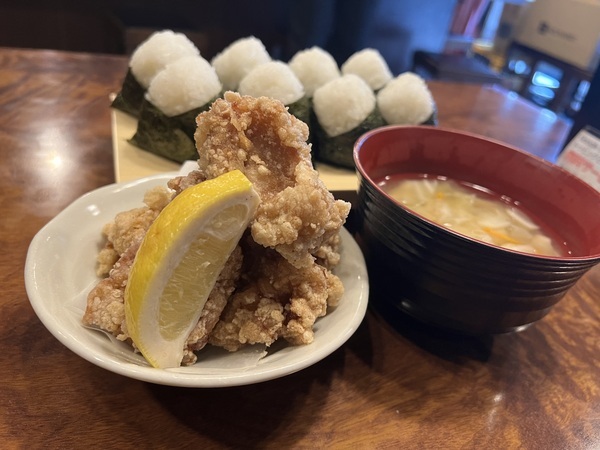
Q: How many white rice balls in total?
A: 8